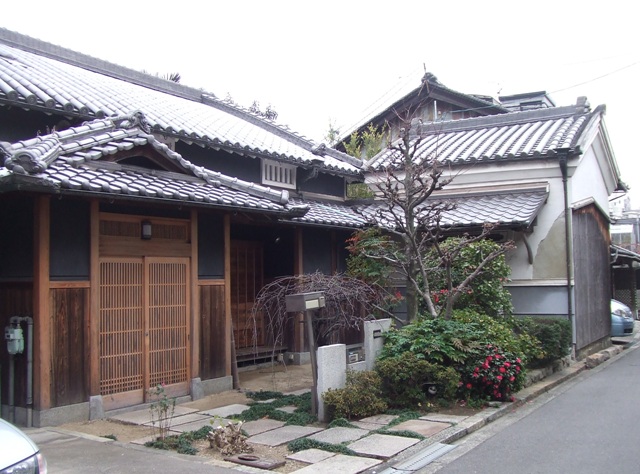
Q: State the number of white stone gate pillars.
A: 2